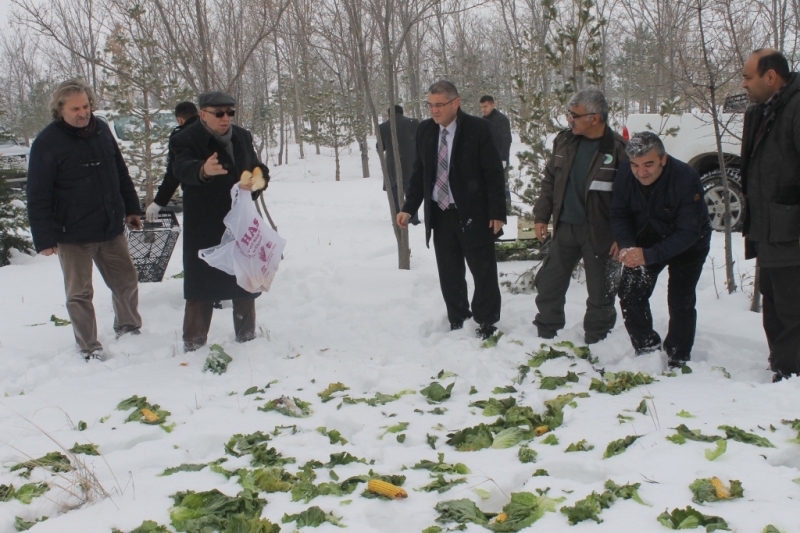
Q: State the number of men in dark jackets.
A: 9